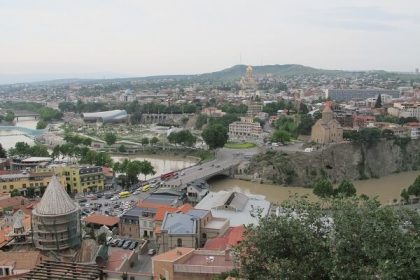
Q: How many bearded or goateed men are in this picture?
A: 0